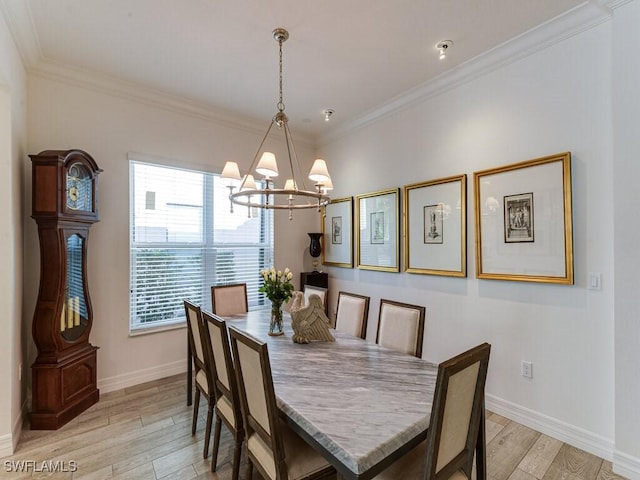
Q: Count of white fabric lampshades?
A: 6